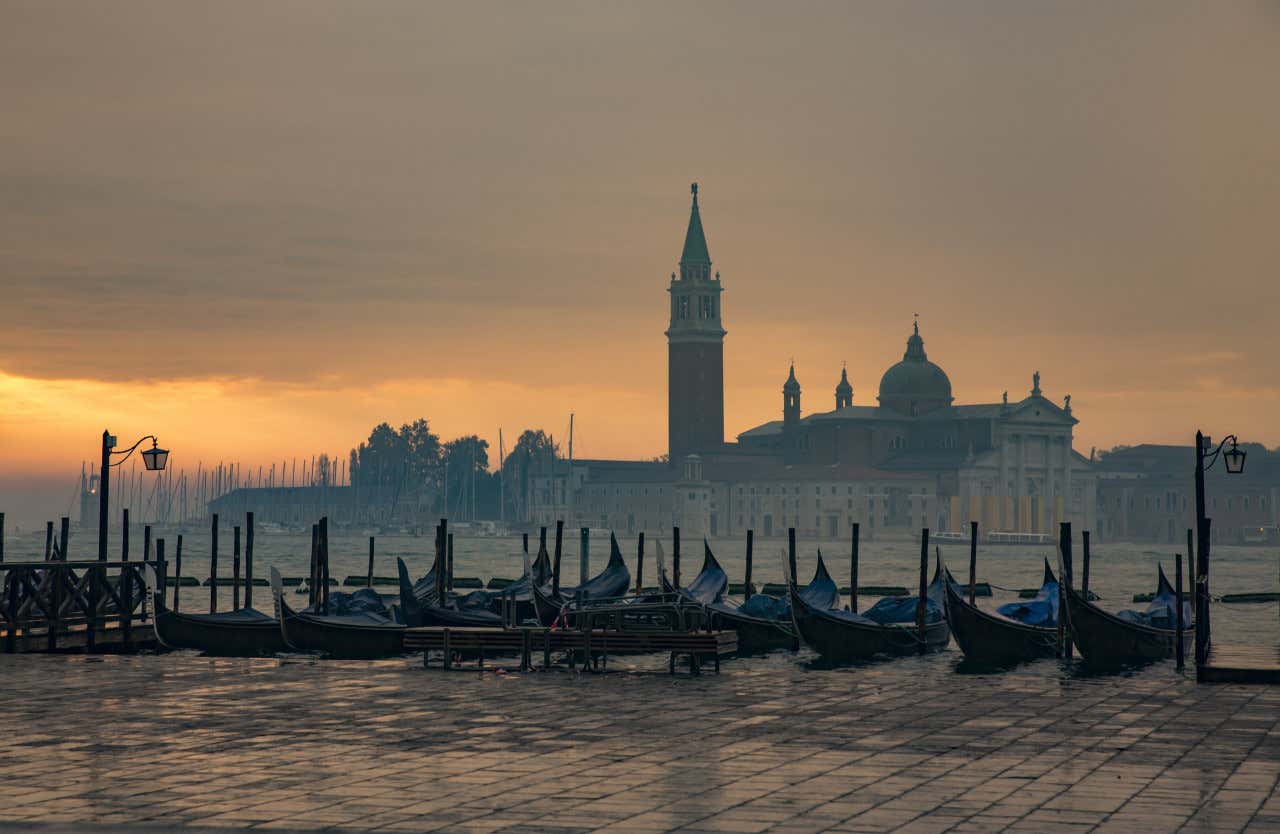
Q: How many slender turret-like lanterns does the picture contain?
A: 2